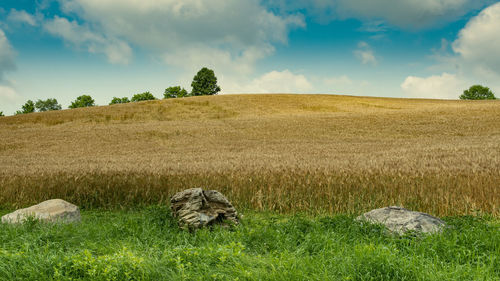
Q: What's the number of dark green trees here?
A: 1